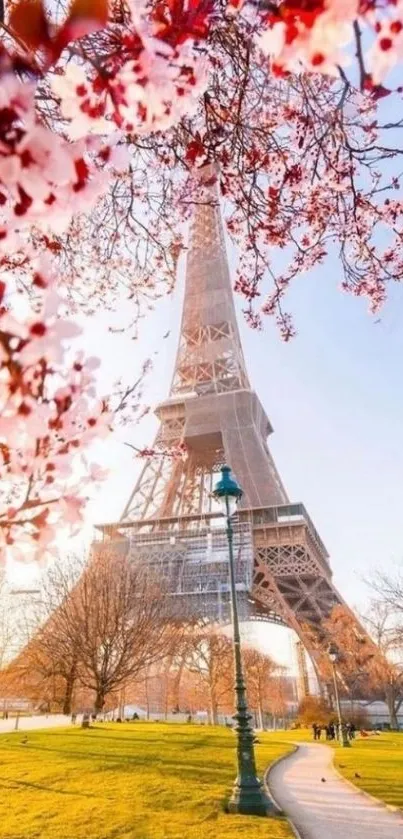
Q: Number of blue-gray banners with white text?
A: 0